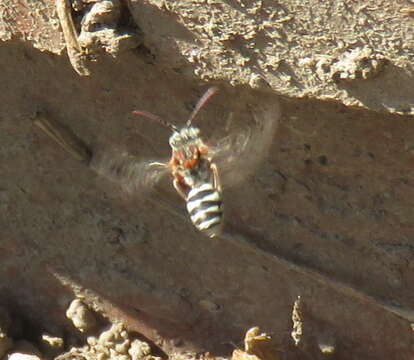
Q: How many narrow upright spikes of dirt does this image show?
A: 1